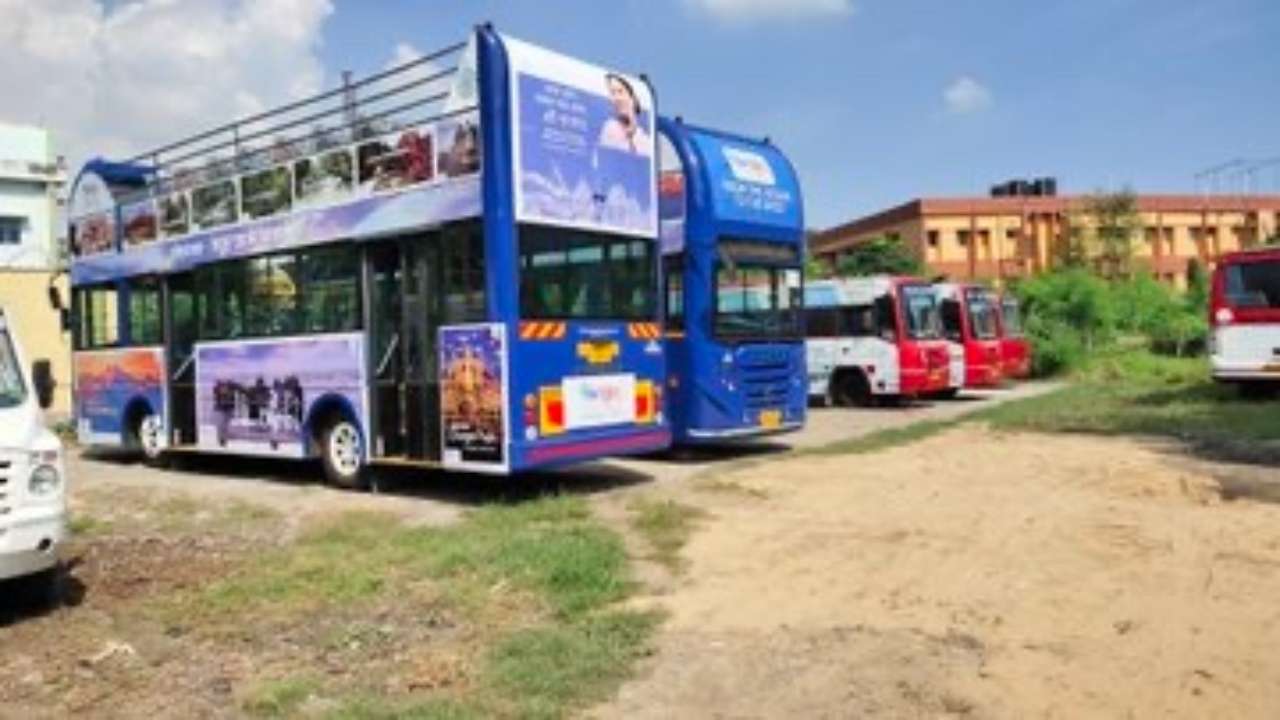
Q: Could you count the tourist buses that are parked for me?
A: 2